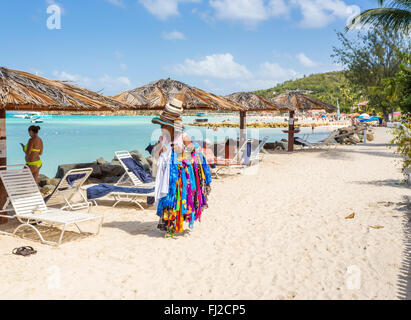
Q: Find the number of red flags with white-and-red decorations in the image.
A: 0